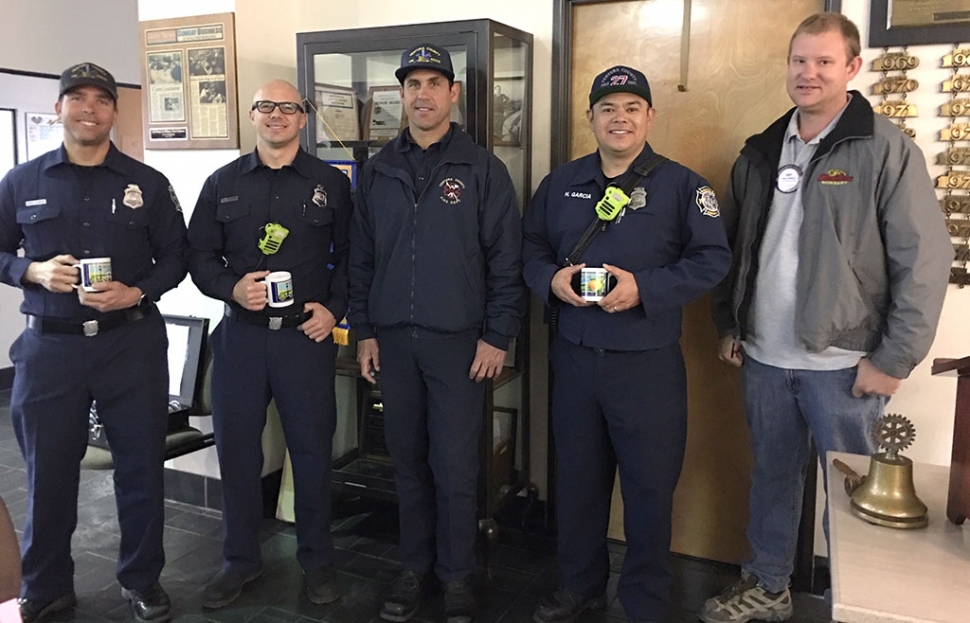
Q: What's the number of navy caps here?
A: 3